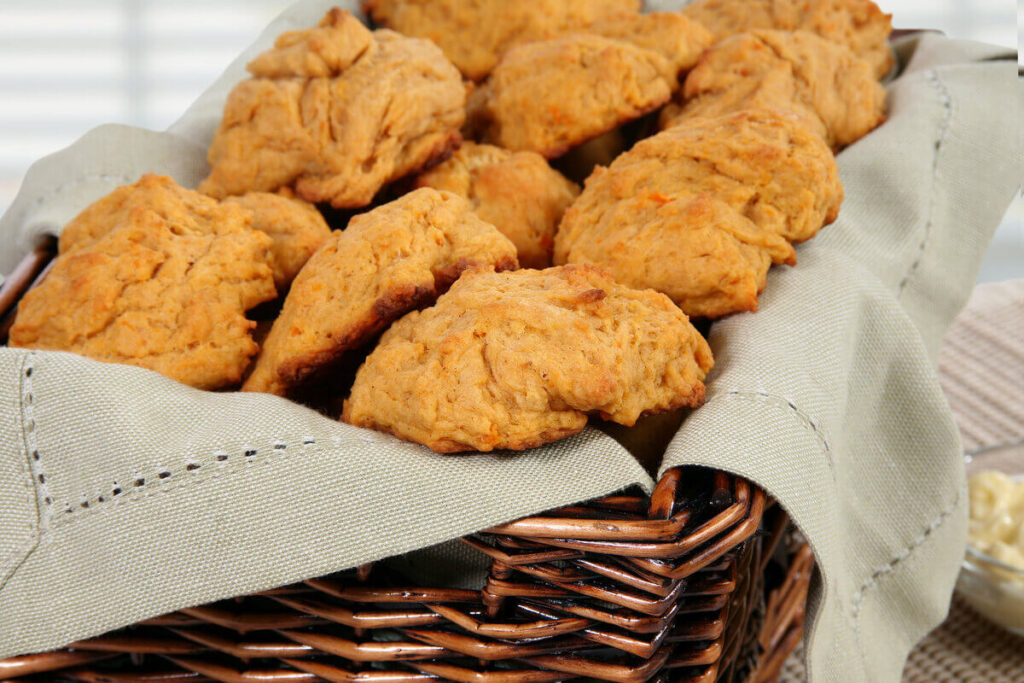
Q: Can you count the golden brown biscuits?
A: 12